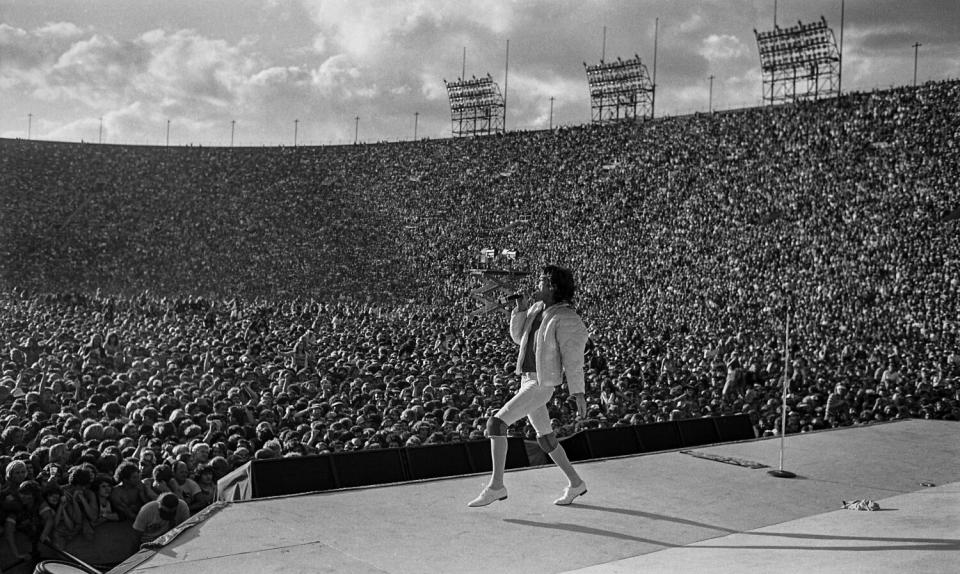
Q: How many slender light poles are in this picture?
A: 10